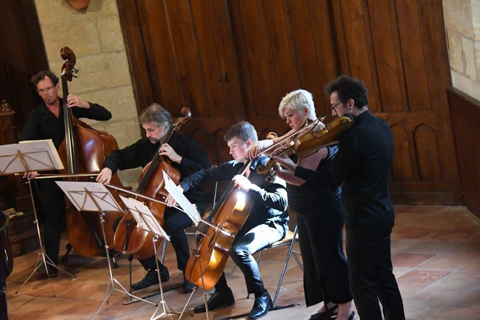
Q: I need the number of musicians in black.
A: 5